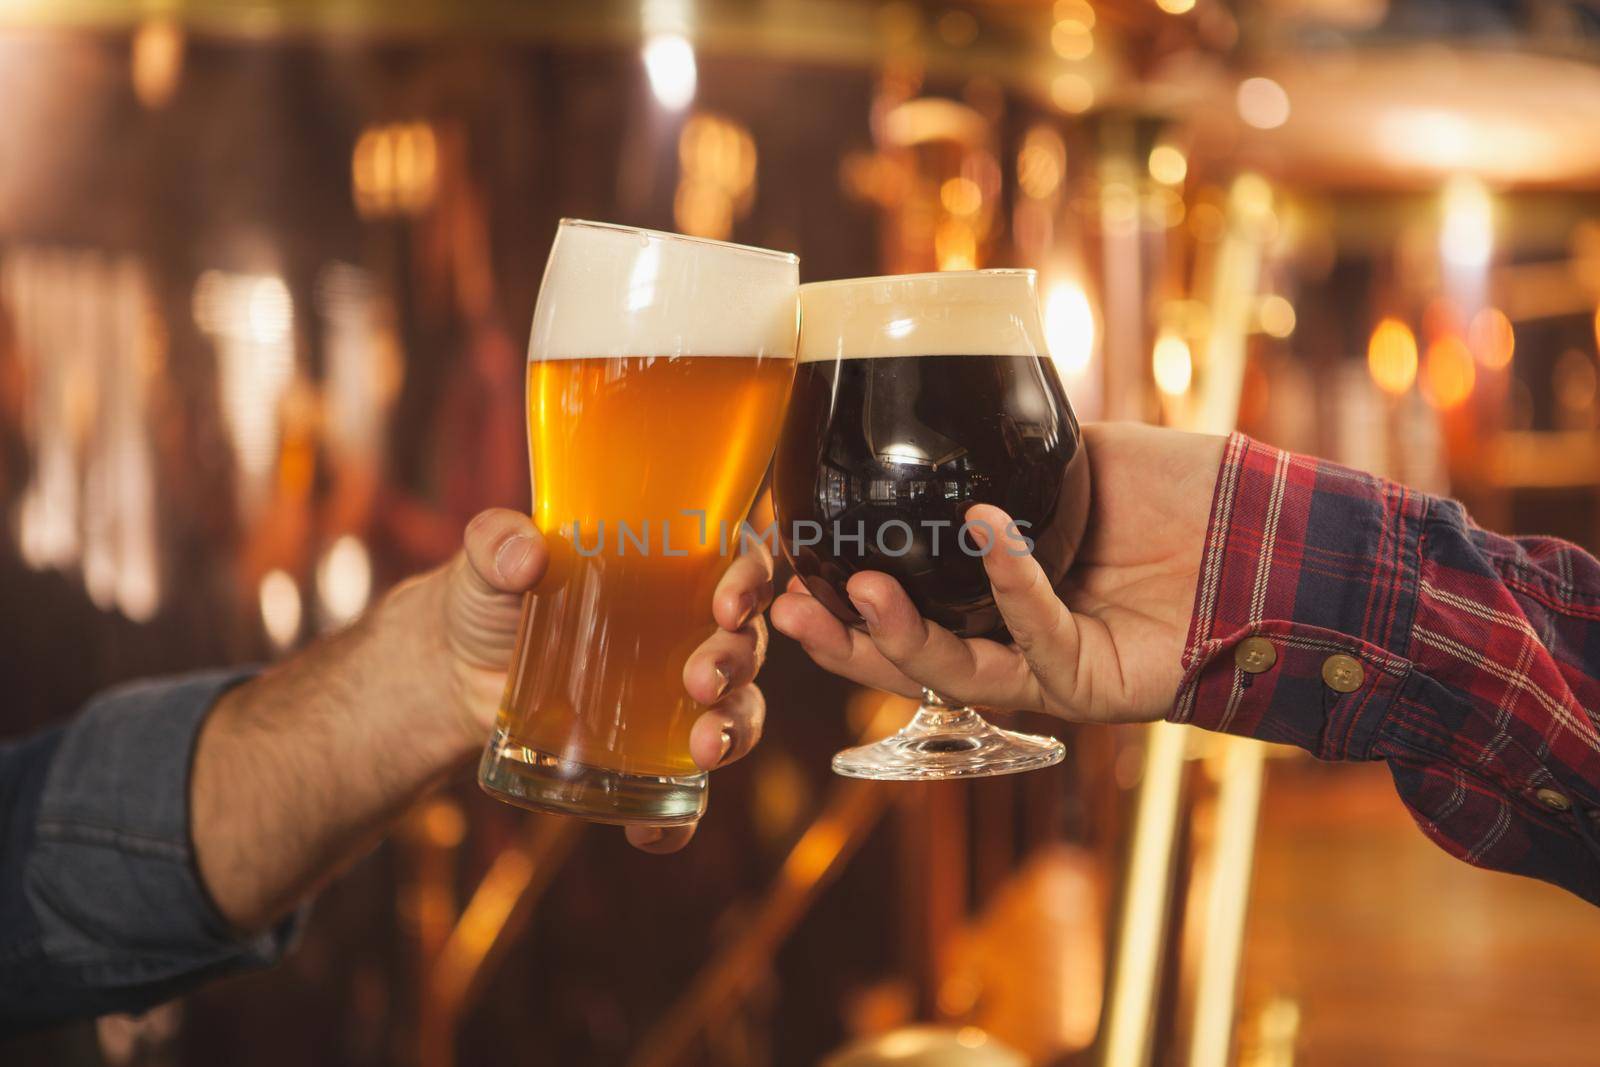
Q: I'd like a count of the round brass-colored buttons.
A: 3